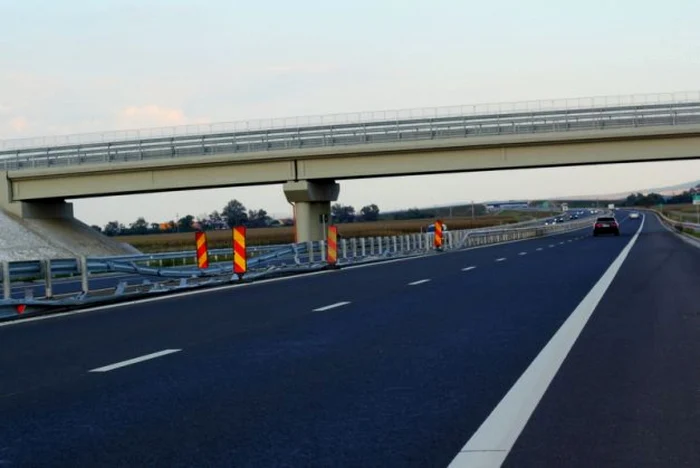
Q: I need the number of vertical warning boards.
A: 4